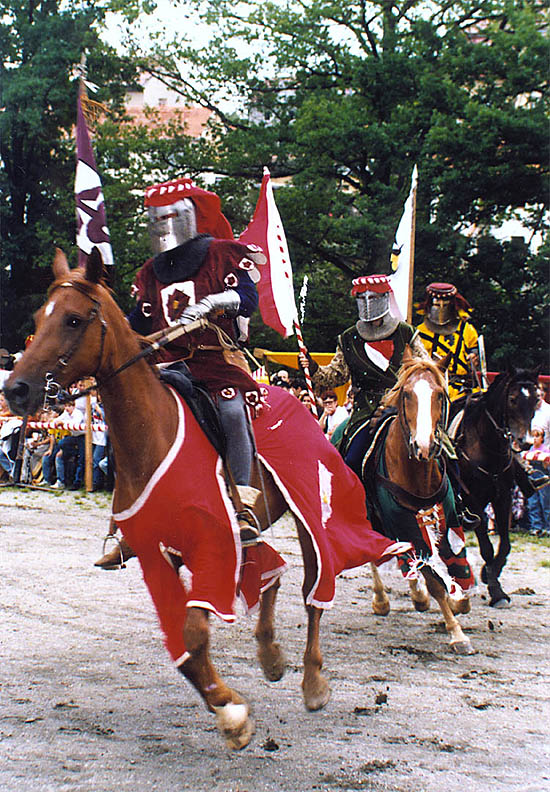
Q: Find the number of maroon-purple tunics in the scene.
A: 1